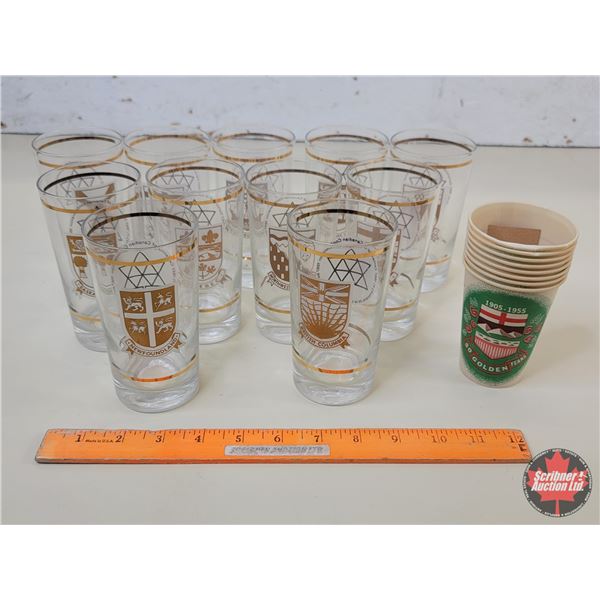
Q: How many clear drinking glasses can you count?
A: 11